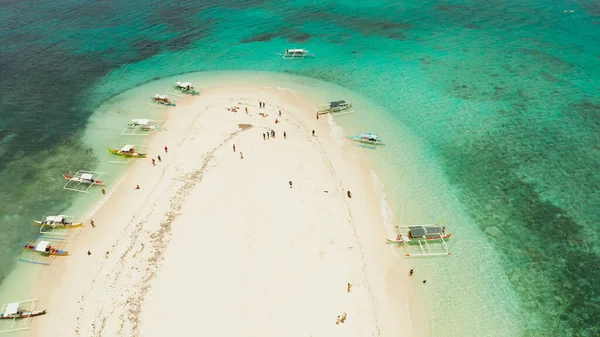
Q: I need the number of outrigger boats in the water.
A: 12